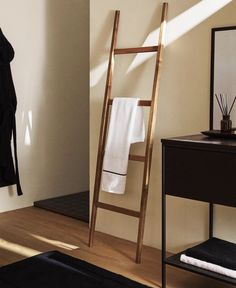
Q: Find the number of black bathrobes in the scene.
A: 1